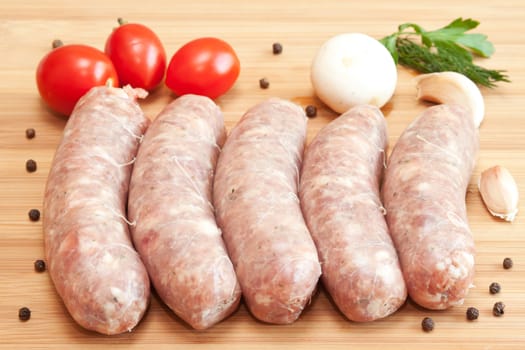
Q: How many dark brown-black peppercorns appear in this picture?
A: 14